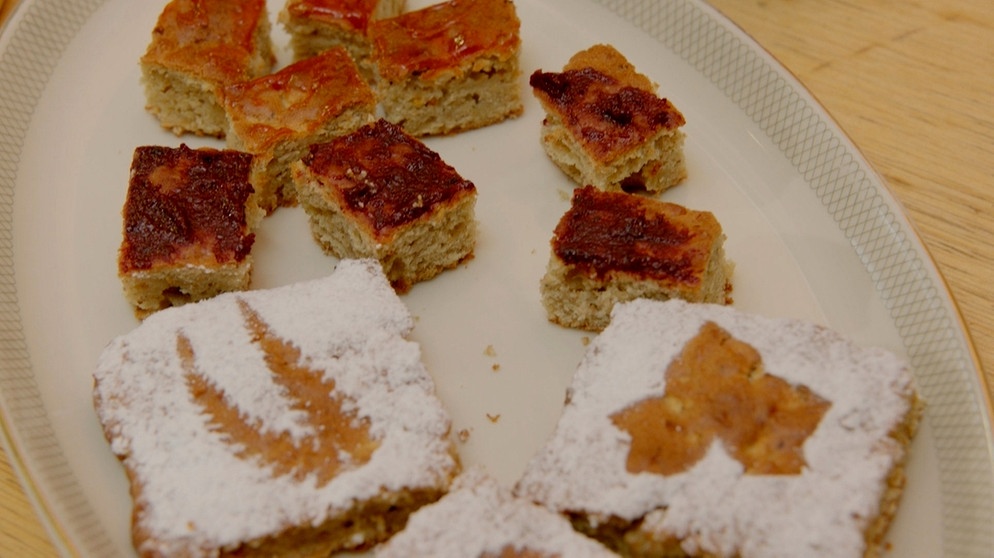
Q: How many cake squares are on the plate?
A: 11